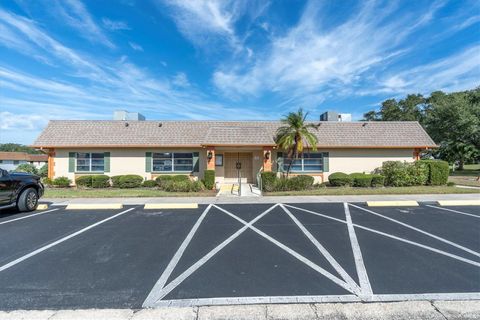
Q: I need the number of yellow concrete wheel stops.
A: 5